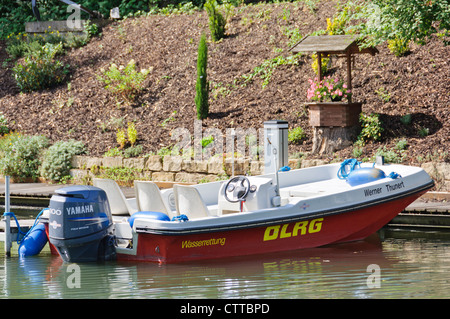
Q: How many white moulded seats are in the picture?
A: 3